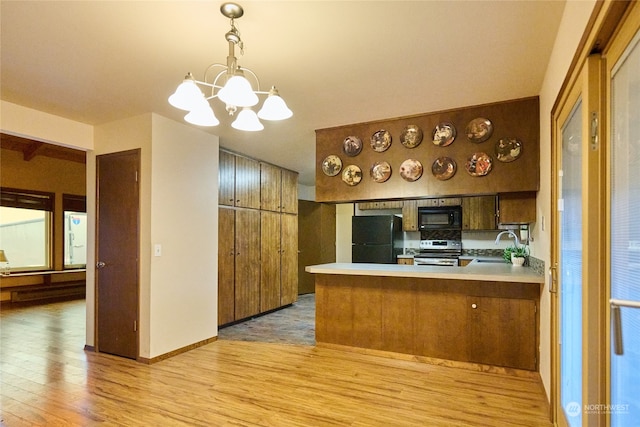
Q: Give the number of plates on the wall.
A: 12